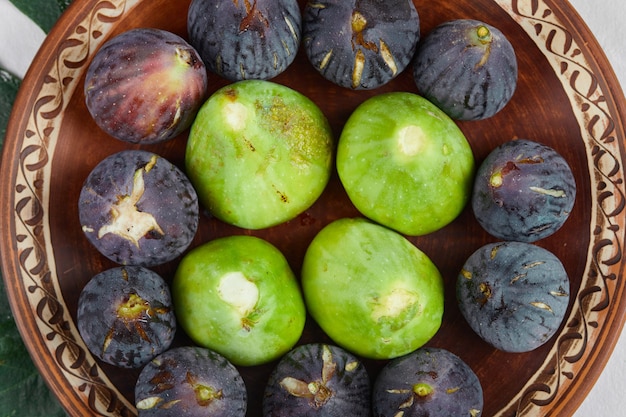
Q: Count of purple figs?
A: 11